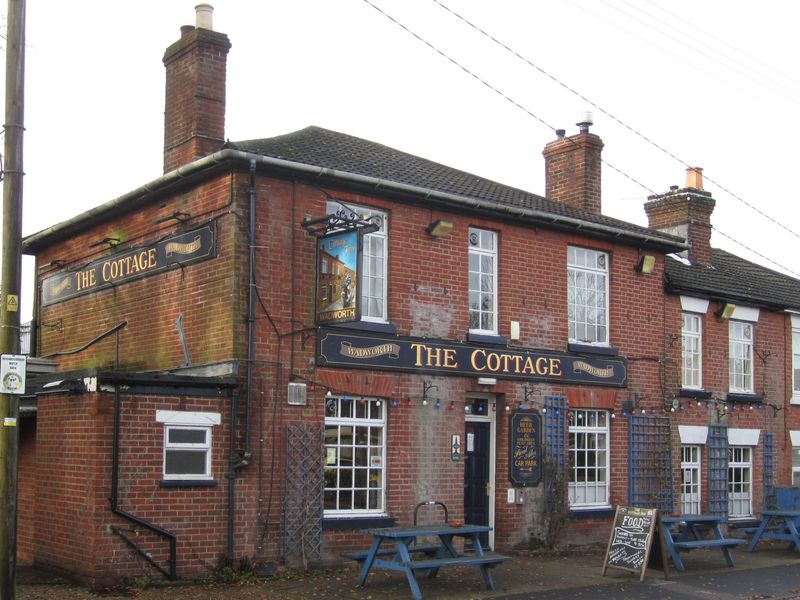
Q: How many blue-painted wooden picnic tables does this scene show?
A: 3